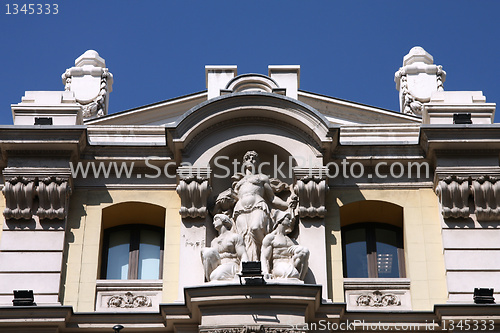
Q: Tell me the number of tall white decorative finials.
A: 2